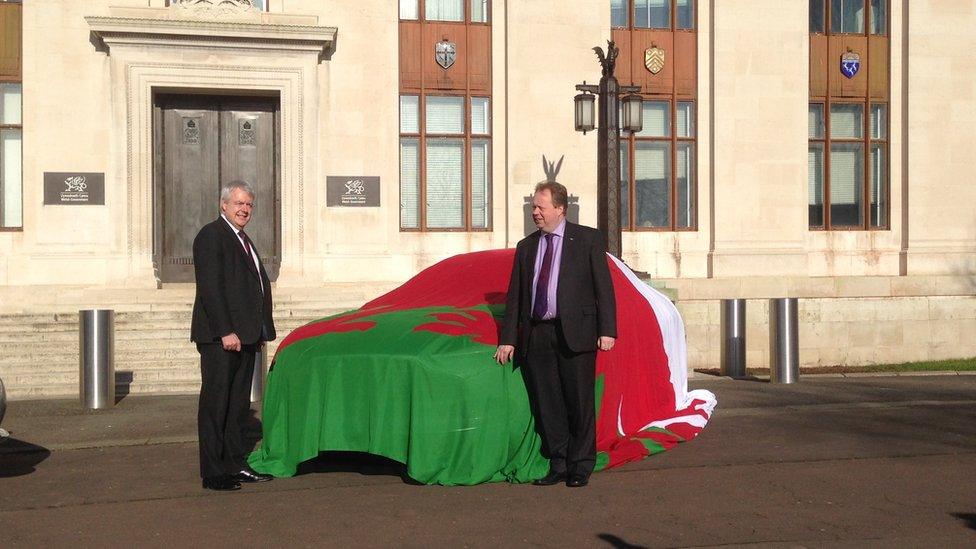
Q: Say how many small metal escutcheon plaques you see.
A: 3